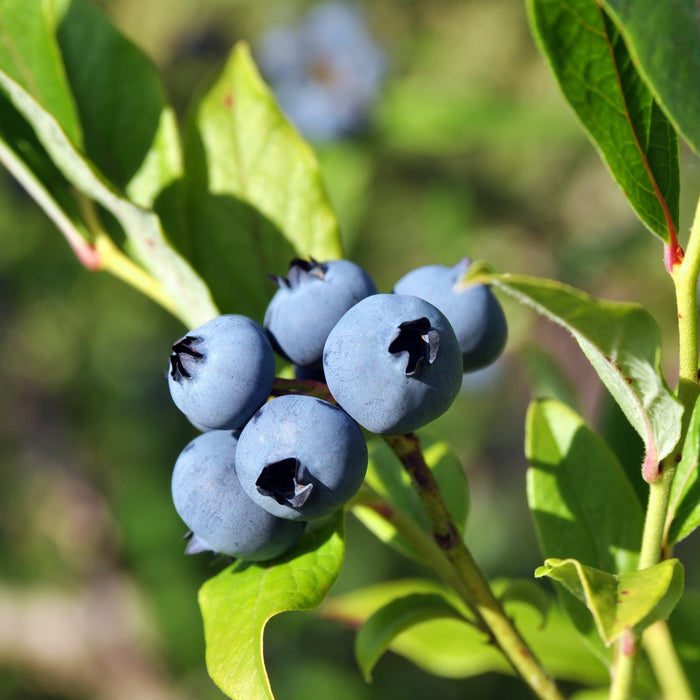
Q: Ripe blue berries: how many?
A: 6